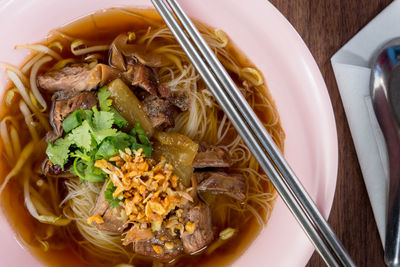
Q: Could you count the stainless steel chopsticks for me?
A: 2